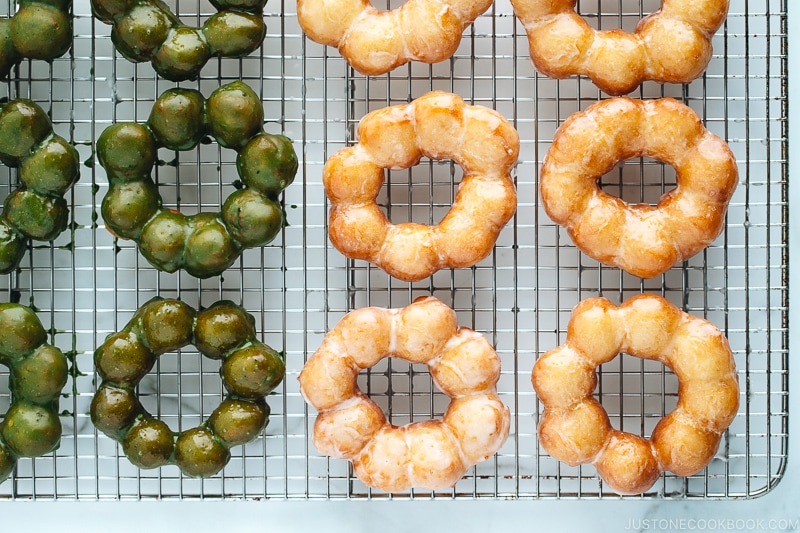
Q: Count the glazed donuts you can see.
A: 6